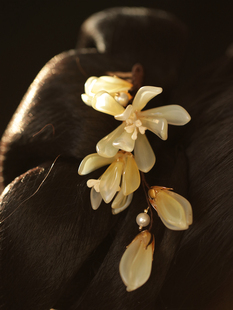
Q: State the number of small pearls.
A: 2